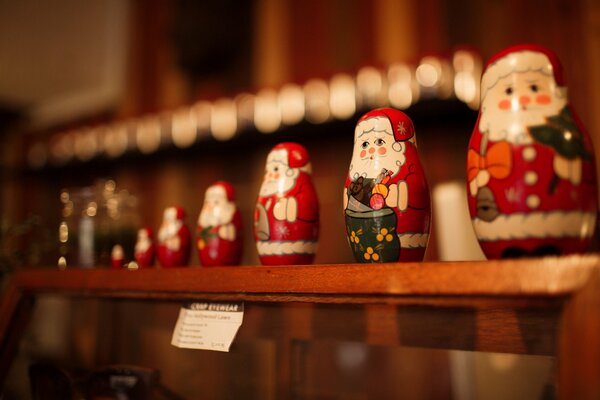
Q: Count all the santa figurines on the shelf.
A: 7